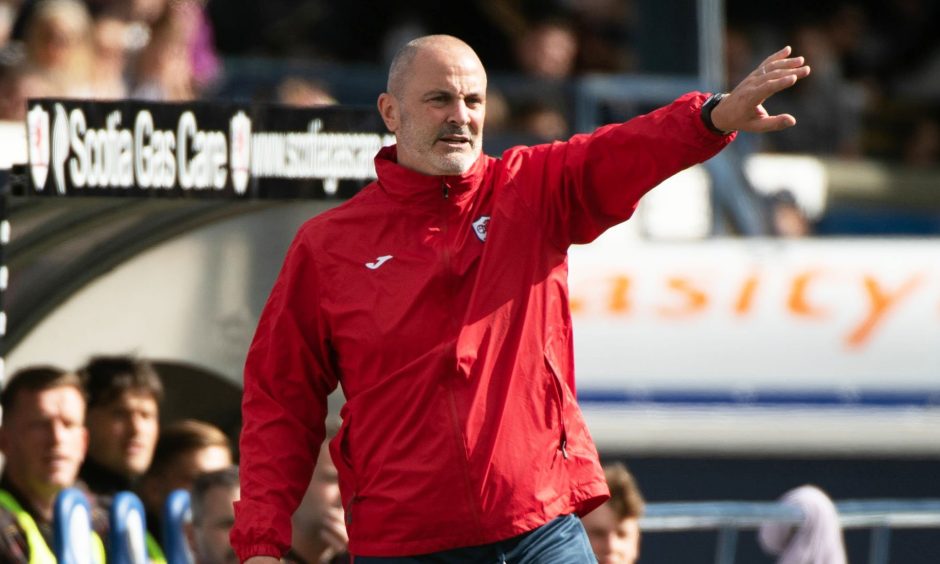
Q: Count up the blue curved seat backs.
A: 3